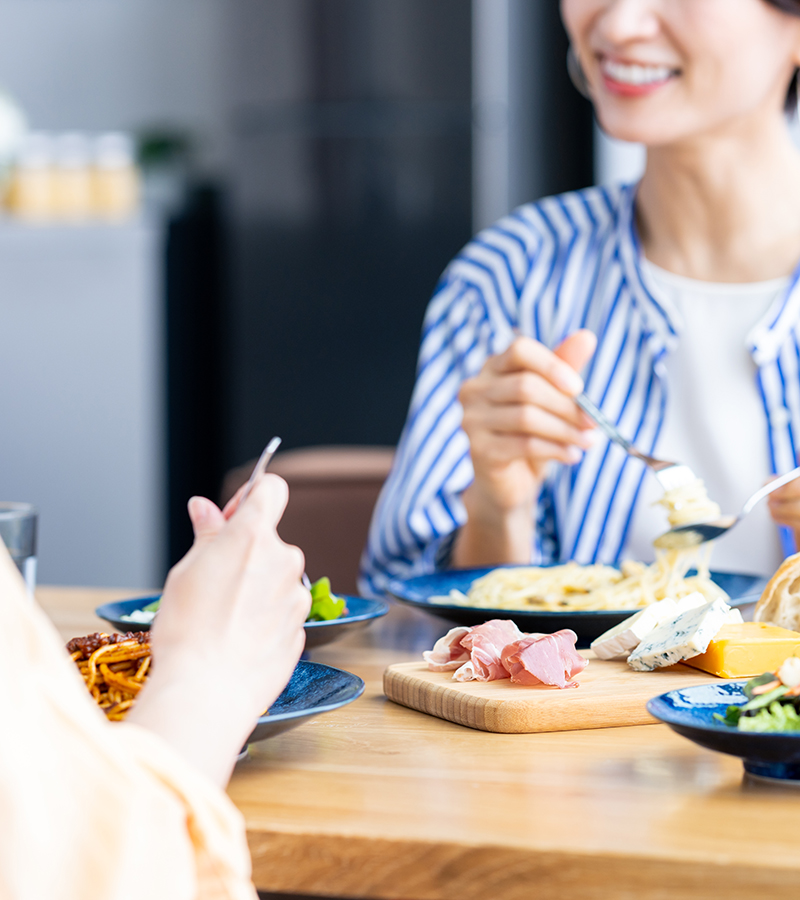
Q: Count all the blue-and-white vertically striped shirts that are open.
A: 1